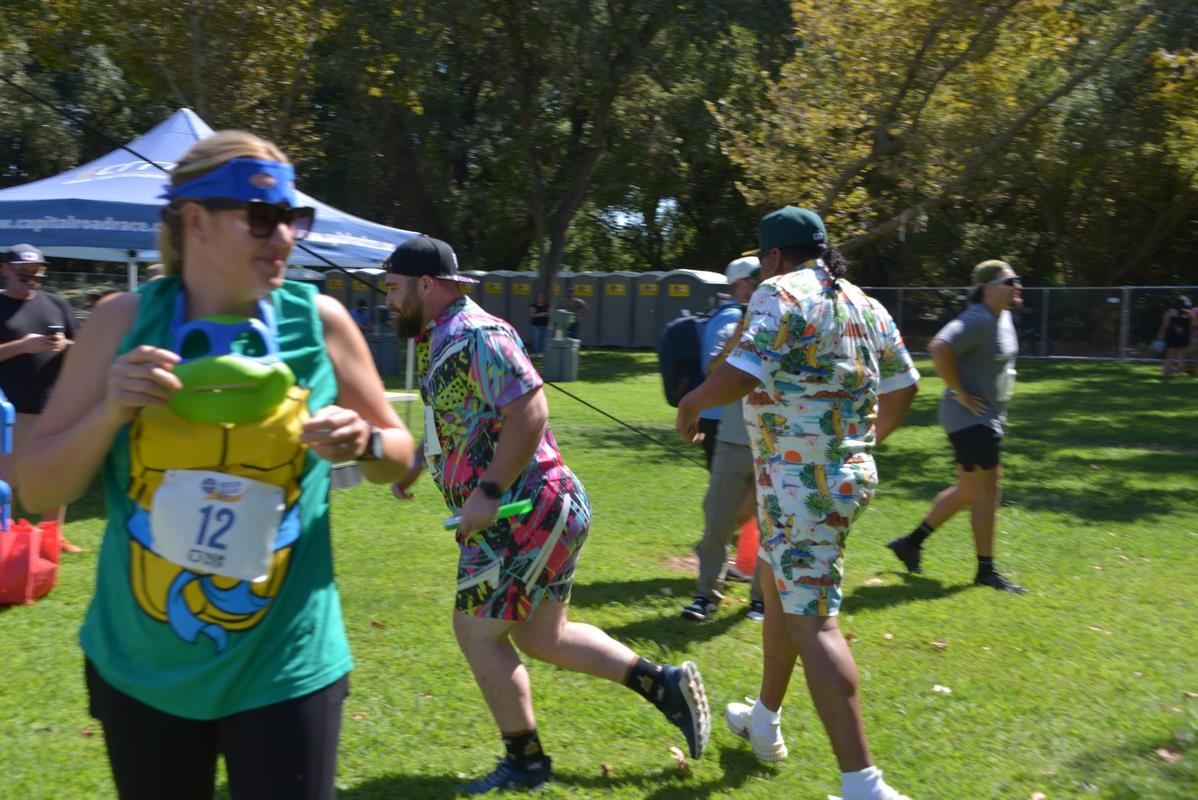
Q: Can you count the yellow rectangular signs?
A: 11